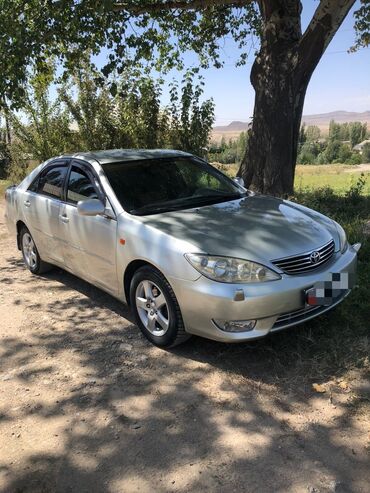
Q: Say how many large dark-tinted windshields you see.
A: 1